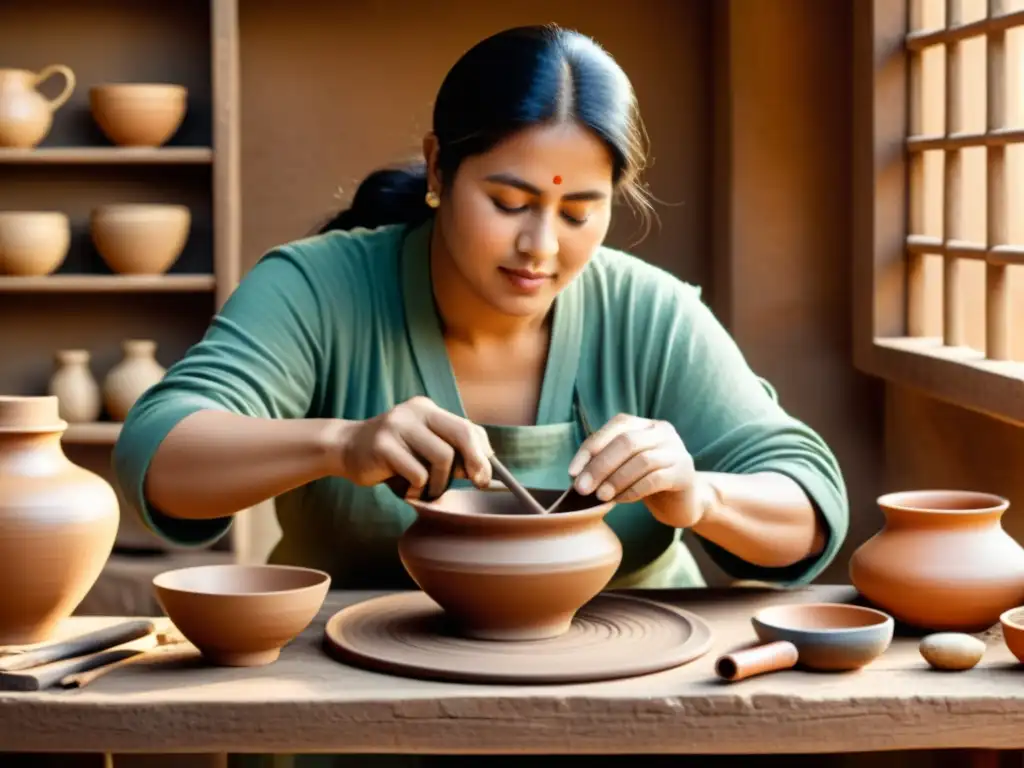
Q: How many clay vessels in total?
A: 12